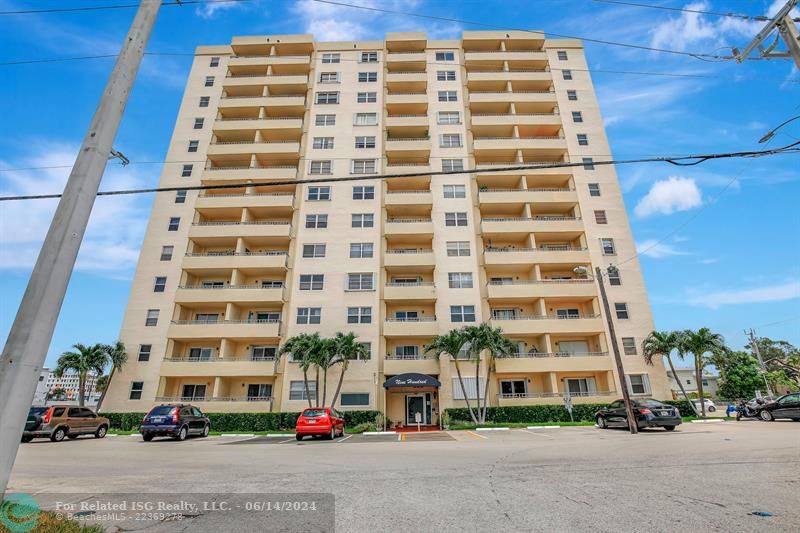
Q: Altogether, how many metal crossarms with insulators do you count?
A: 1